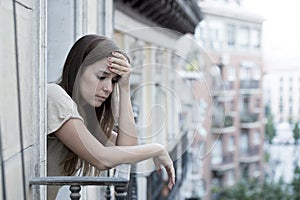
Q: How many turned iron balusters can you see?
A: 3